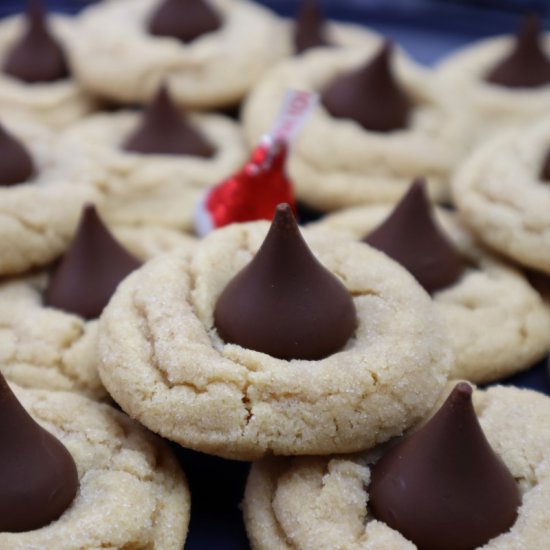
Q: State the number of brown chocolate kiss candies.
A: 13